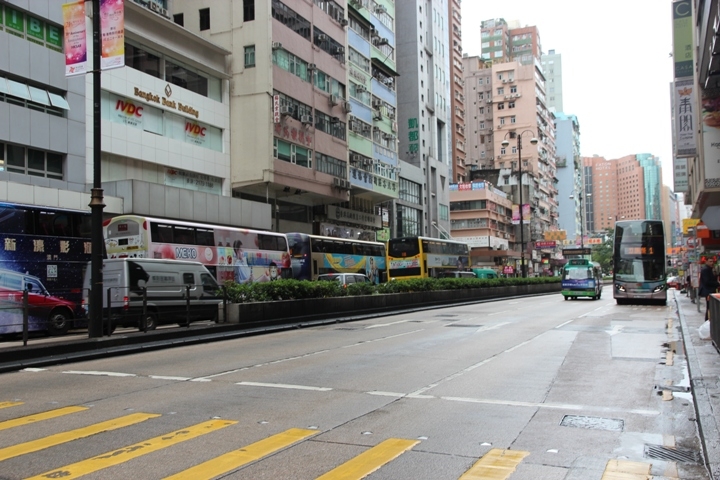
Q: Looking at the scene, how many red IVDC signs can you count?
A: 2